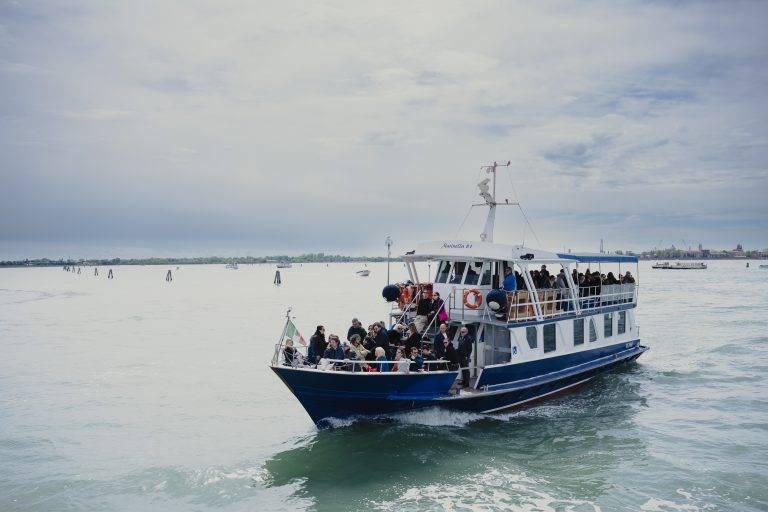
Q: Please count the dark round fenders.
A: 2